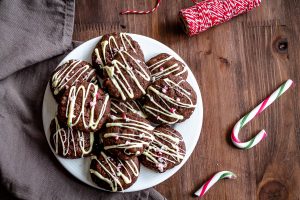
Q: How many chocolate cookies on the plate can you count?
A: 11